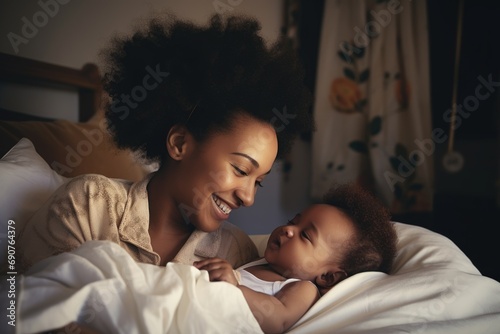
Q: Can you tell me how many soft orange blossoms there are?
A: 2